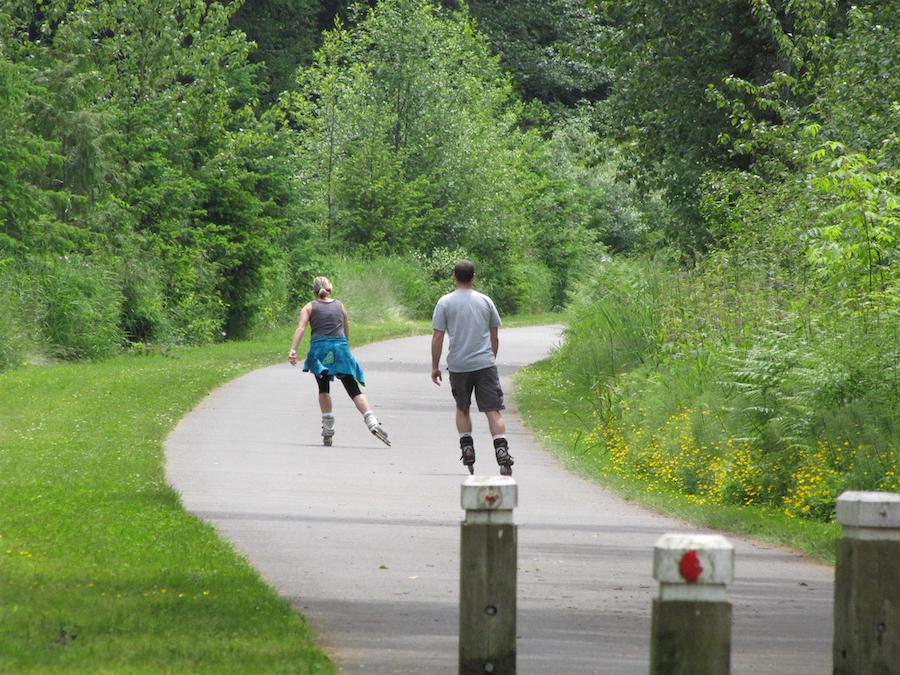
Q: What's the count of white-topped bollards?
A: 3